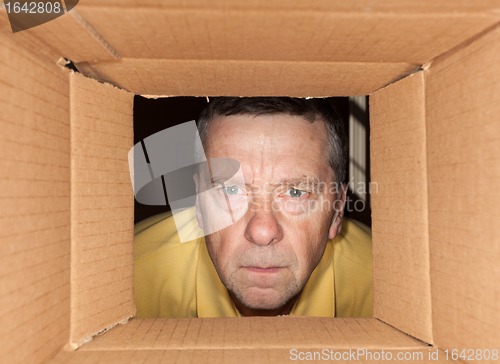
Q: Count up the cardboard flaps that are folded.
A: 4